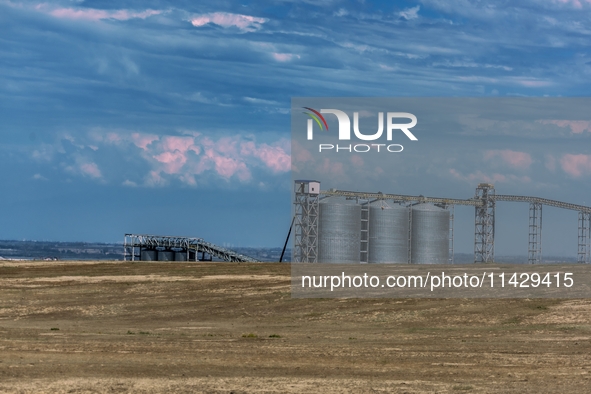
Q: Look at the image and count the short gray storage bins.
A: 3